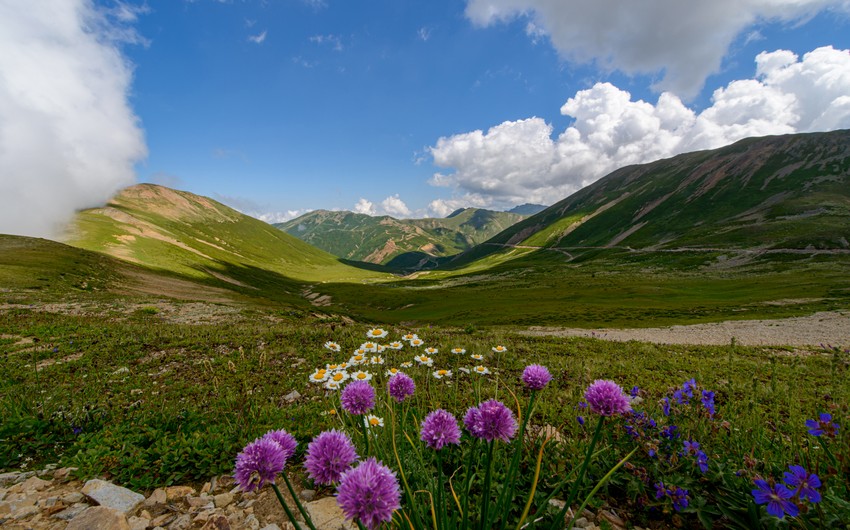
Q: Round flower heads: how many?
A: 11